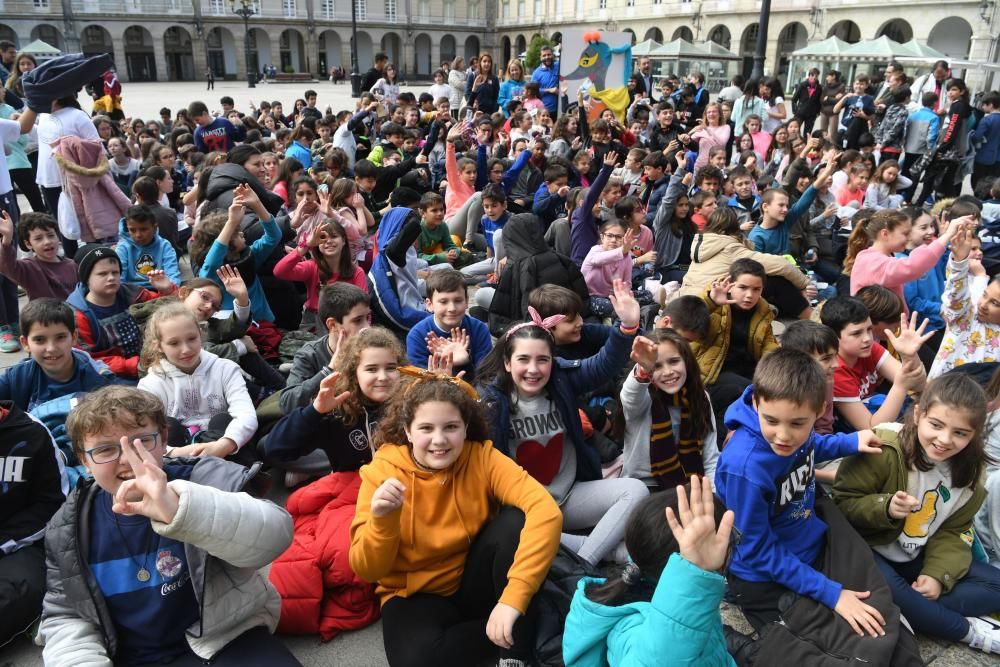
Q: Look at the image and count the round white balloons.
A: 0